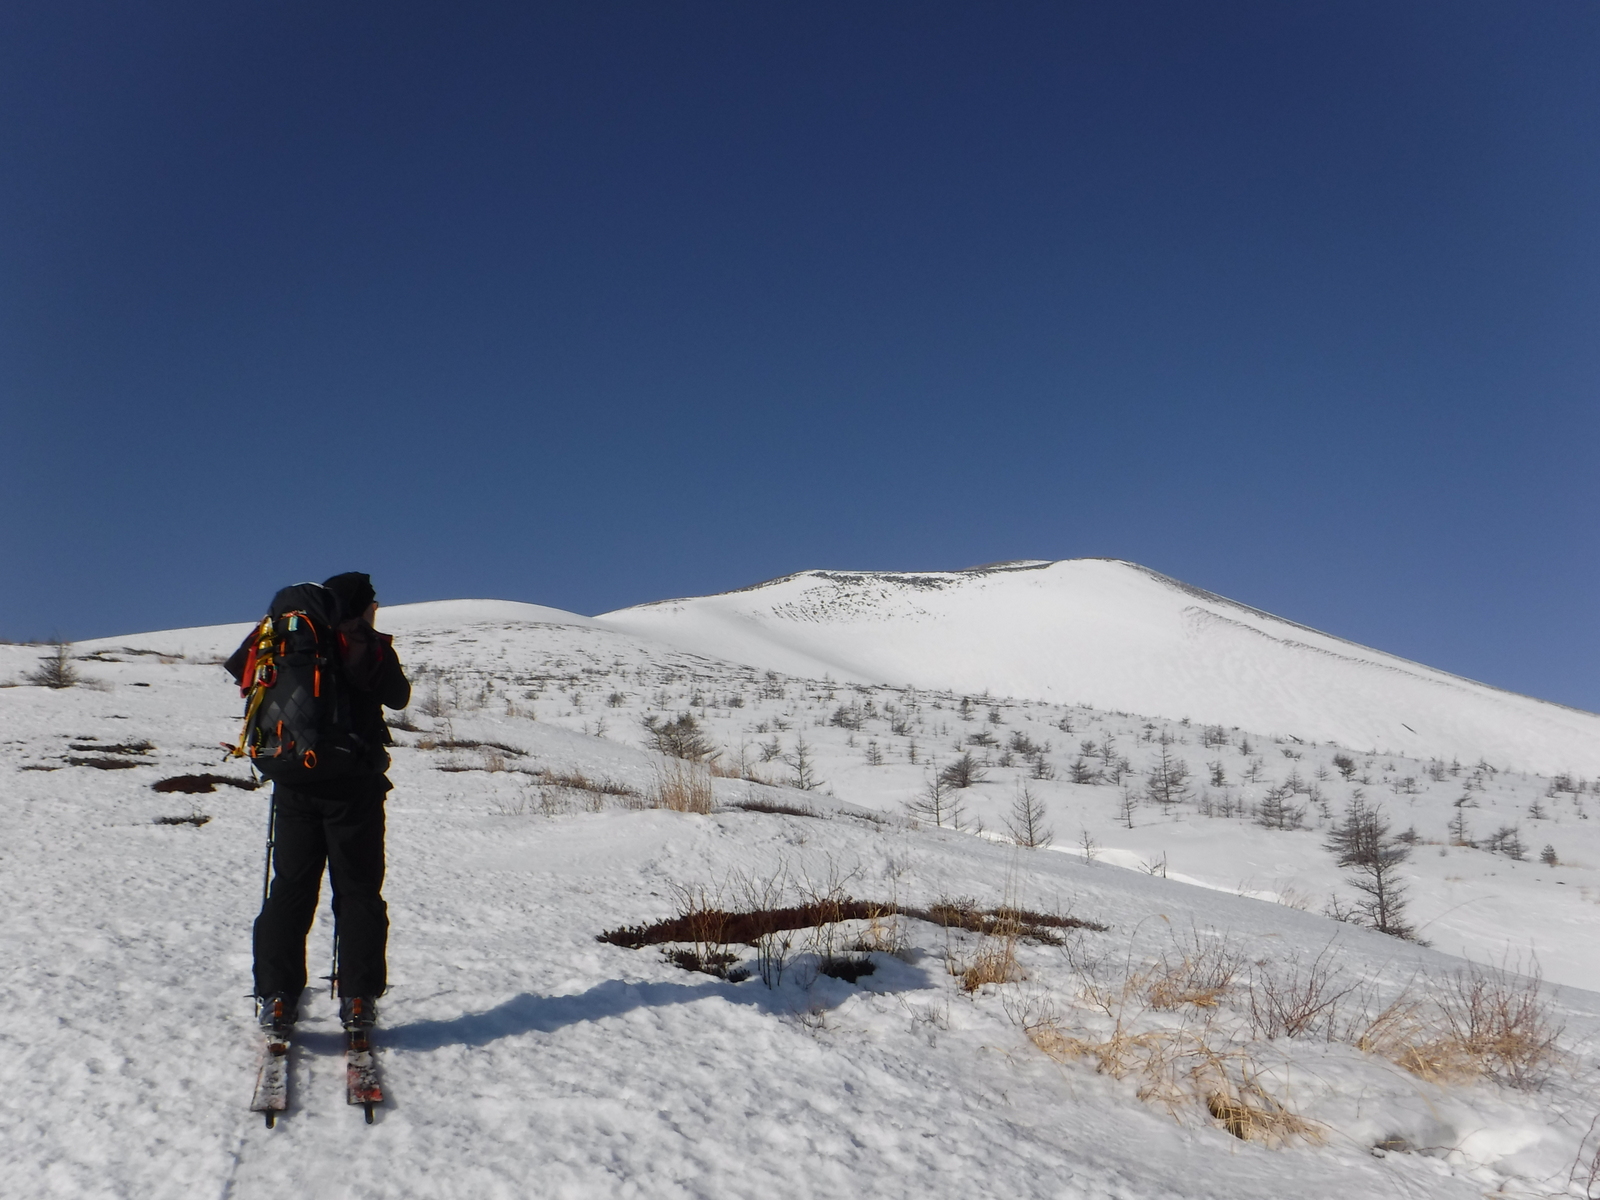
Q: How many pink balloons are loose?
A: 0